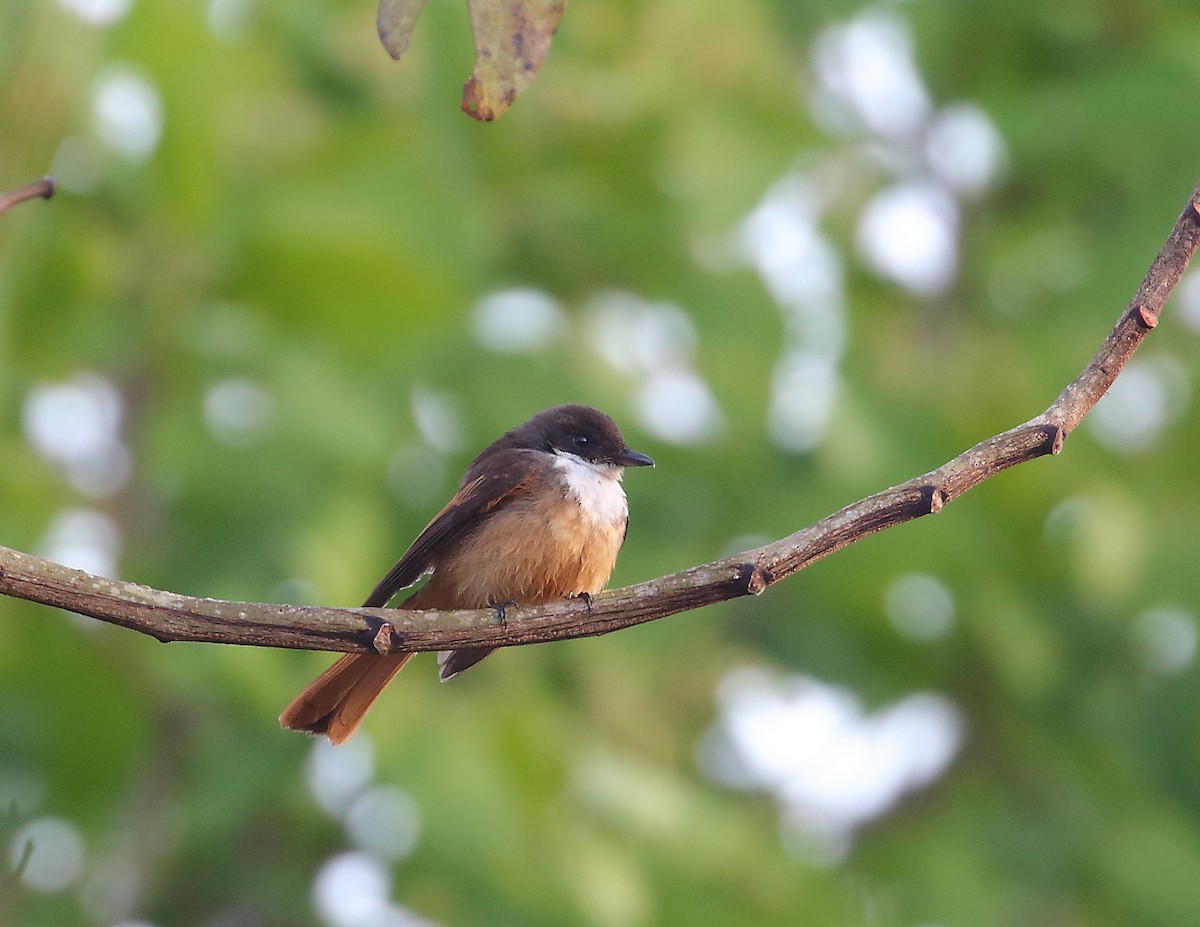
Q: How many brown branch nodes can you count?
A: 6